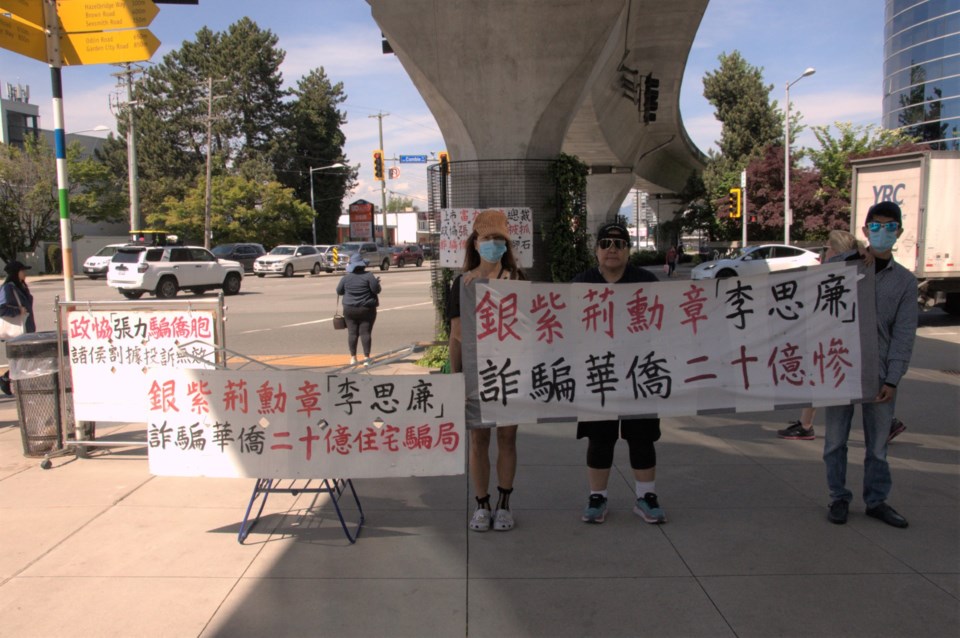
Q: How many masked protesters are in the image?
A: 2